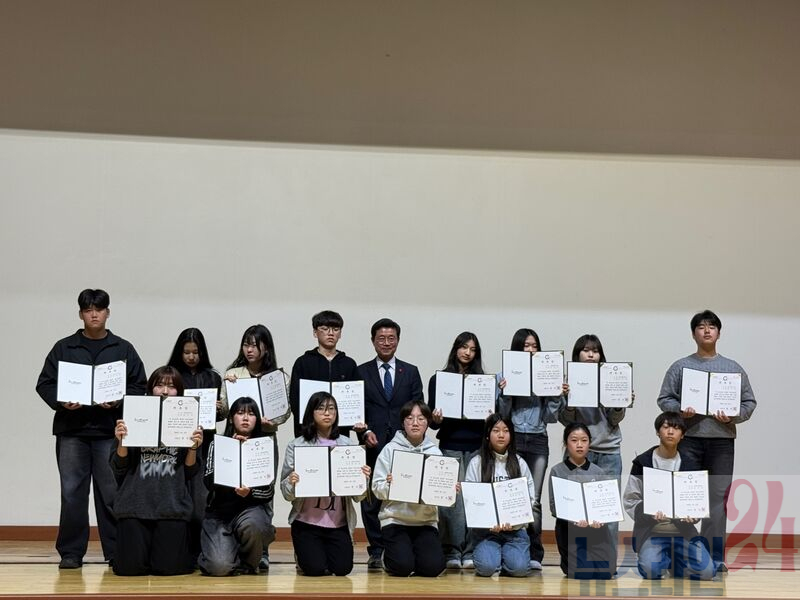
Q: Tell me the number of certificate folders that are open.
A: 15